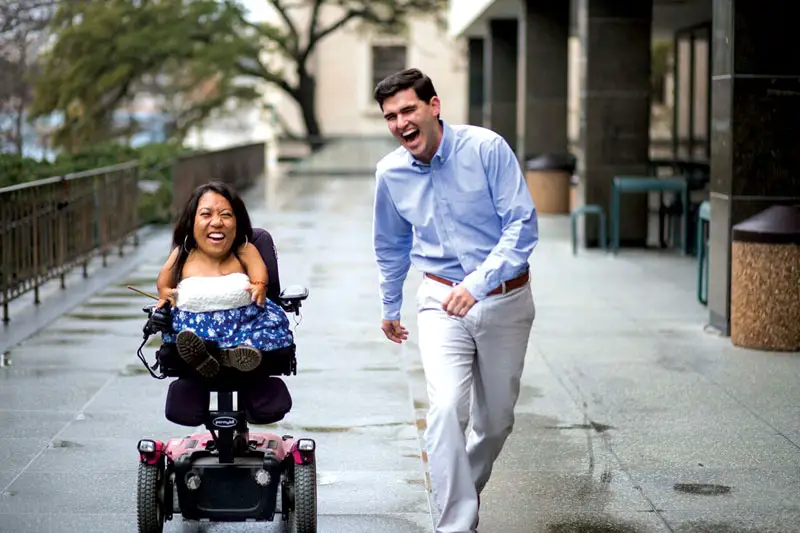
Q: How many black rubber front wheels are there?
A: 2